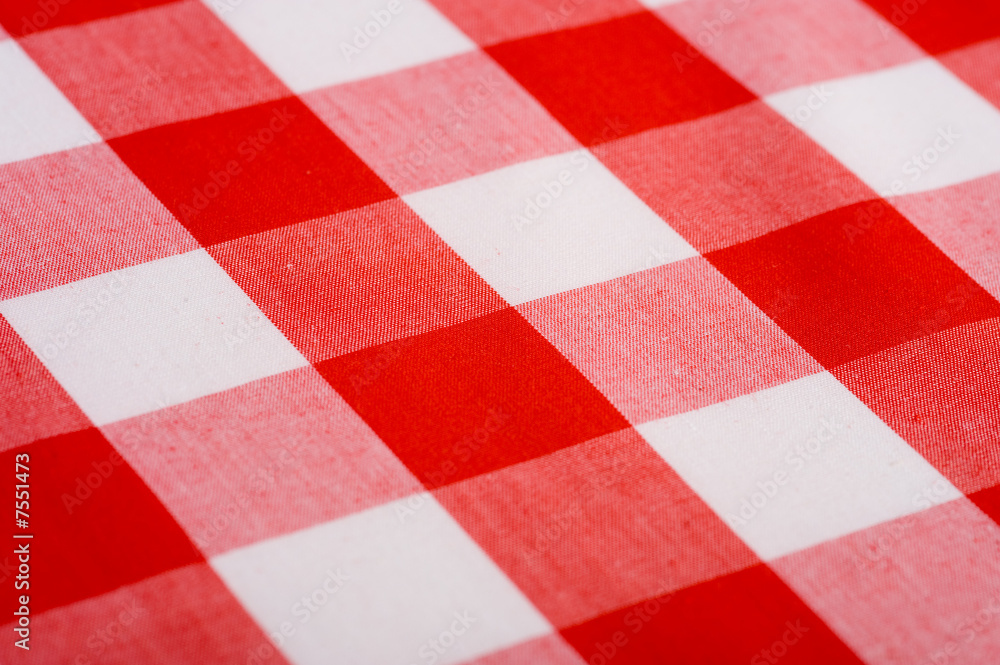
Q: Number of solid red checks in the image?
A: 9